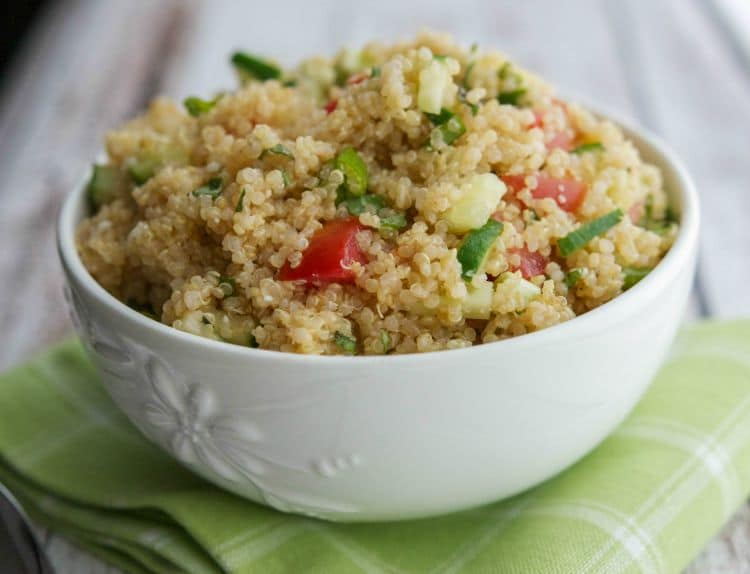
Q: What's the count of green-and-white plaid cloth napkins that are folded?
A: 1